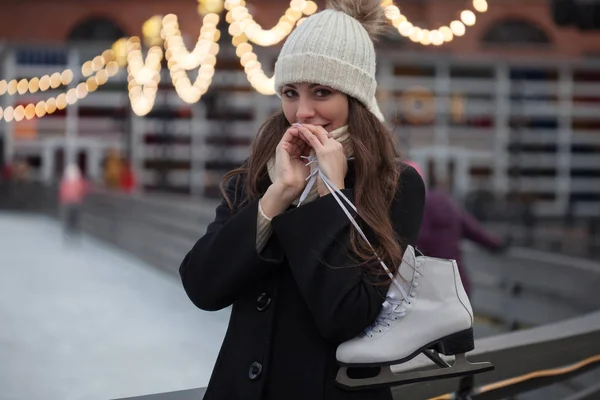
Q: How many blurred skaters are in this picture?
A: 2